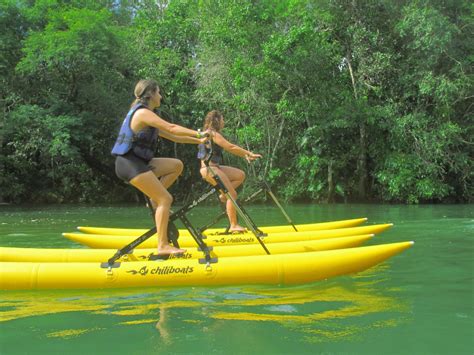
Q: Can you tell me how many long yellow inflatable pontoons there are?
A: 4